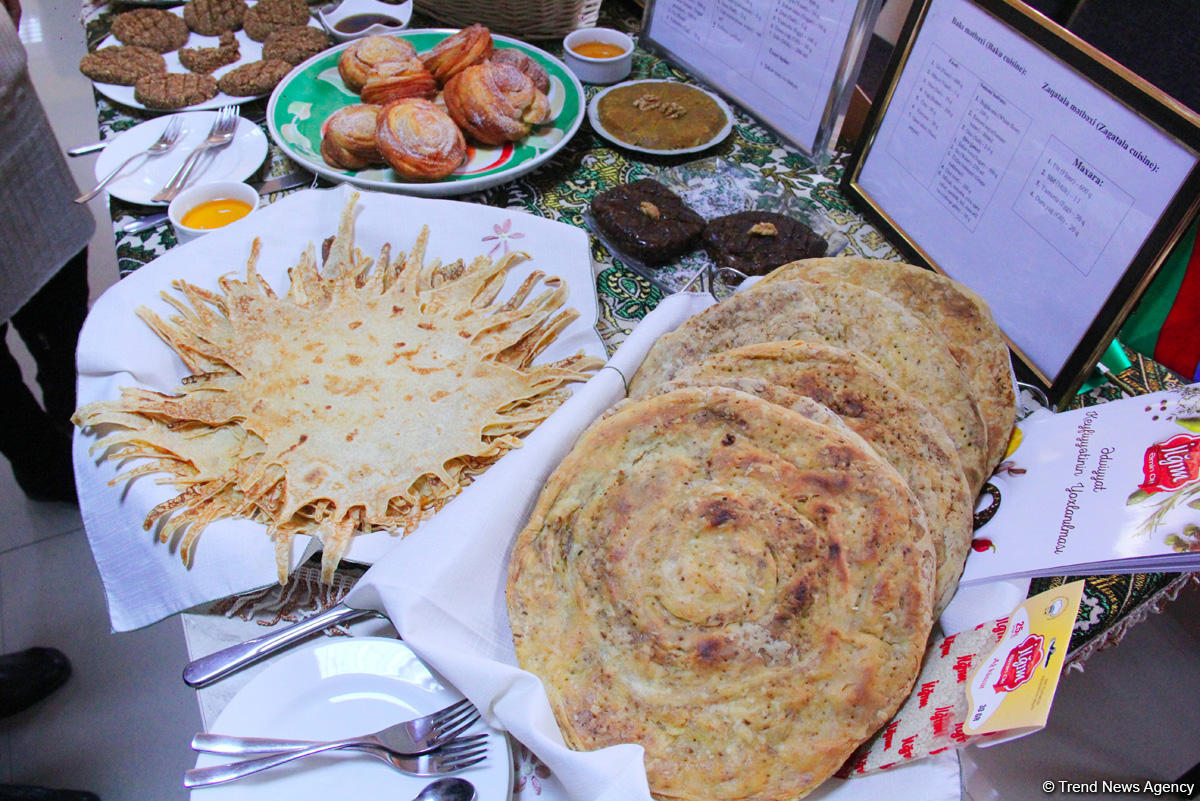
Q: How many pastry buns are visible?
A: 7